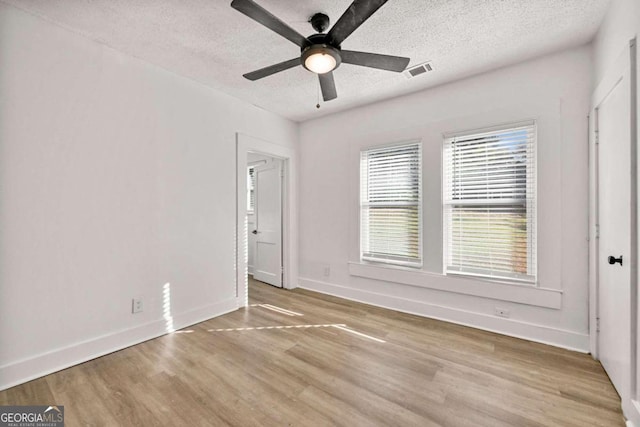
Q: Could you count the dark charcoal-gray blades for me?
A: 5